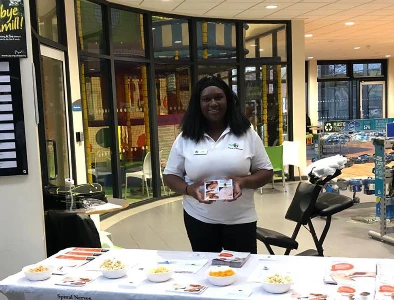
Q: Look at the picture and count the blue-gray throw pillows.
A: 0